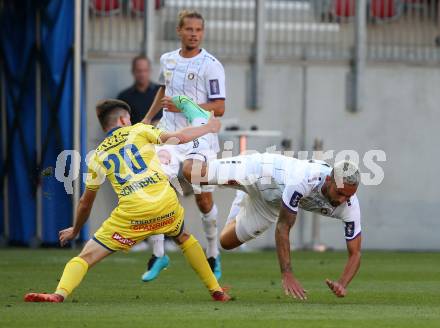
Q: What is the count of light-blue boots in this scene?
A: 2